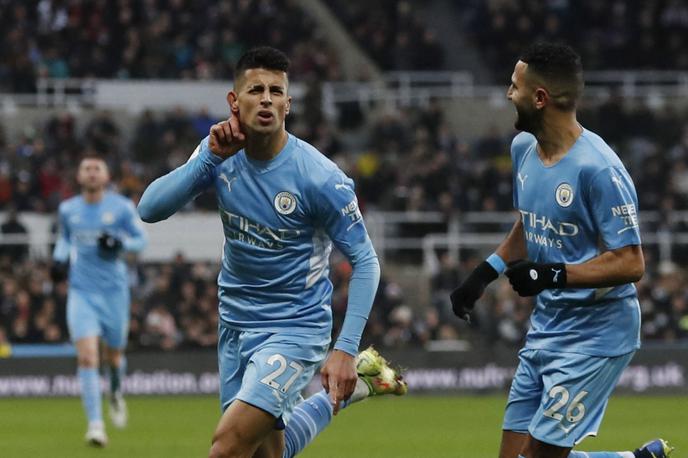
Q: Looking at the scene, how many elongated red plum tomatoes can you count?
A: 0